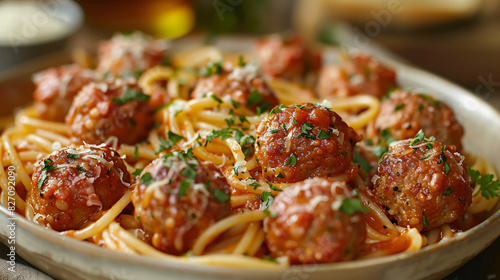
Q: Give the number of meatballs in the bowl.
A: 12